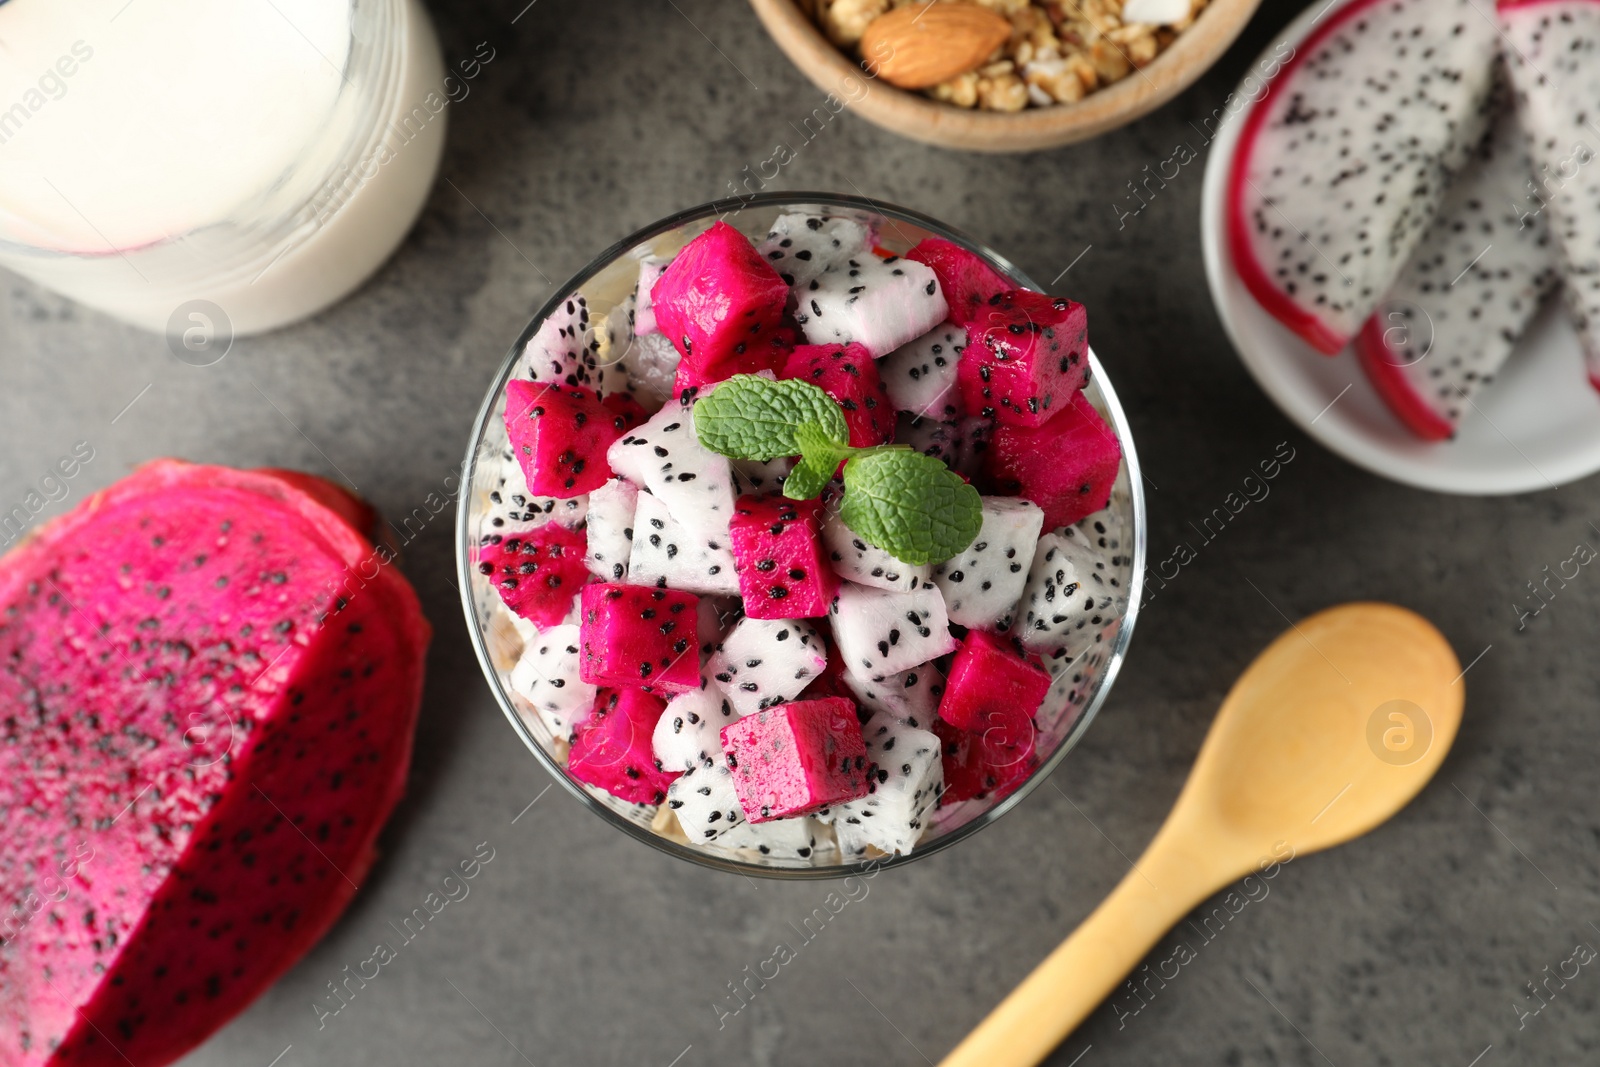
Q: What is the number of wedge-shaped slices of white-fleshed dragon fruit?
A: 3